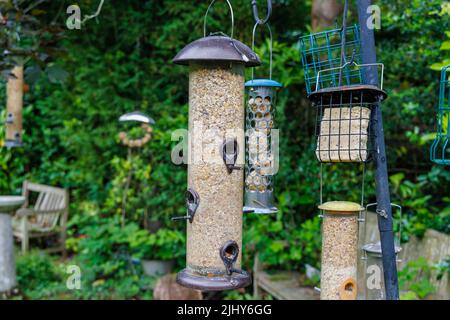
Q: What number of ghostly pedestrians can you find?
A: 0